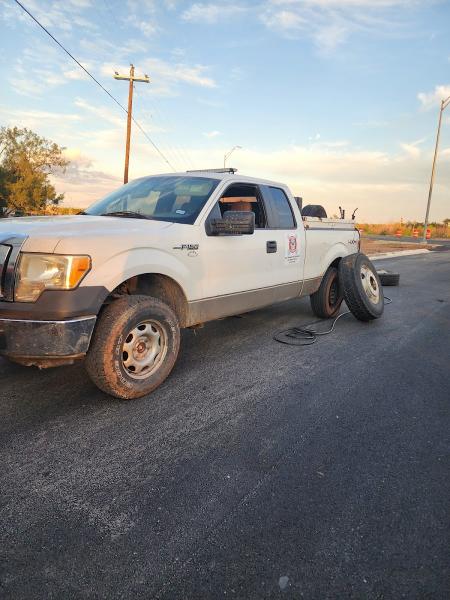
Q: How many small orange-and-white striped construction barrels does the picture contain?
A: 3